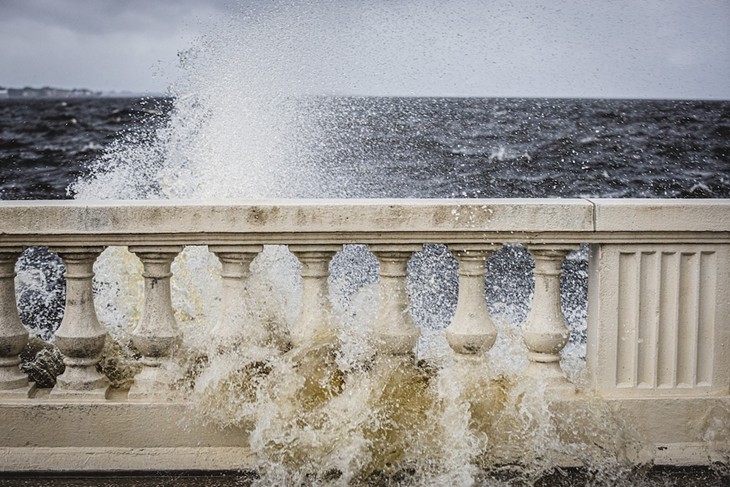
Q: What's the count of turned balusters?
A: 8